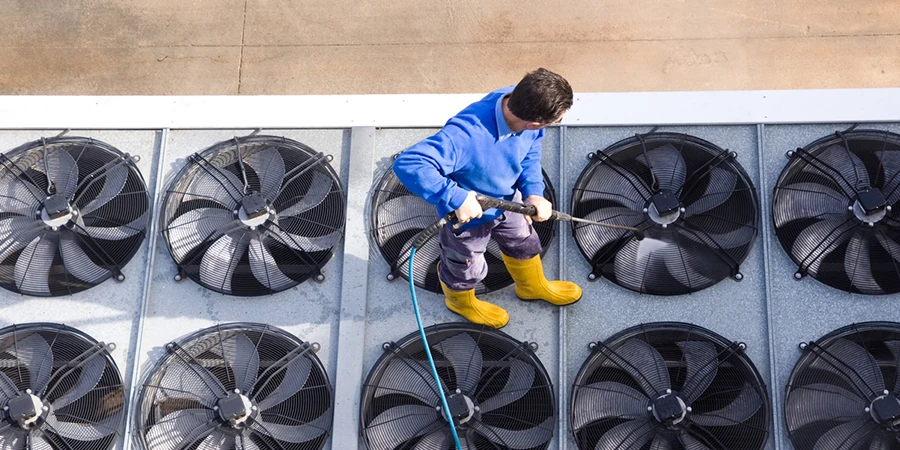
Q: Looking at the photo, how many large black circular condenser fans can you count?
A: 10